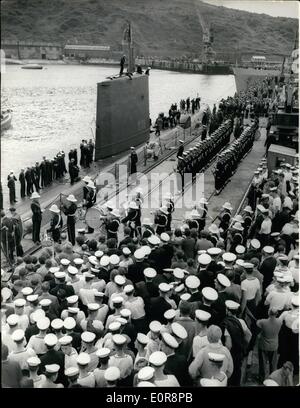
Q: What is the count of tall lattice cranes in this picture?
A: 1